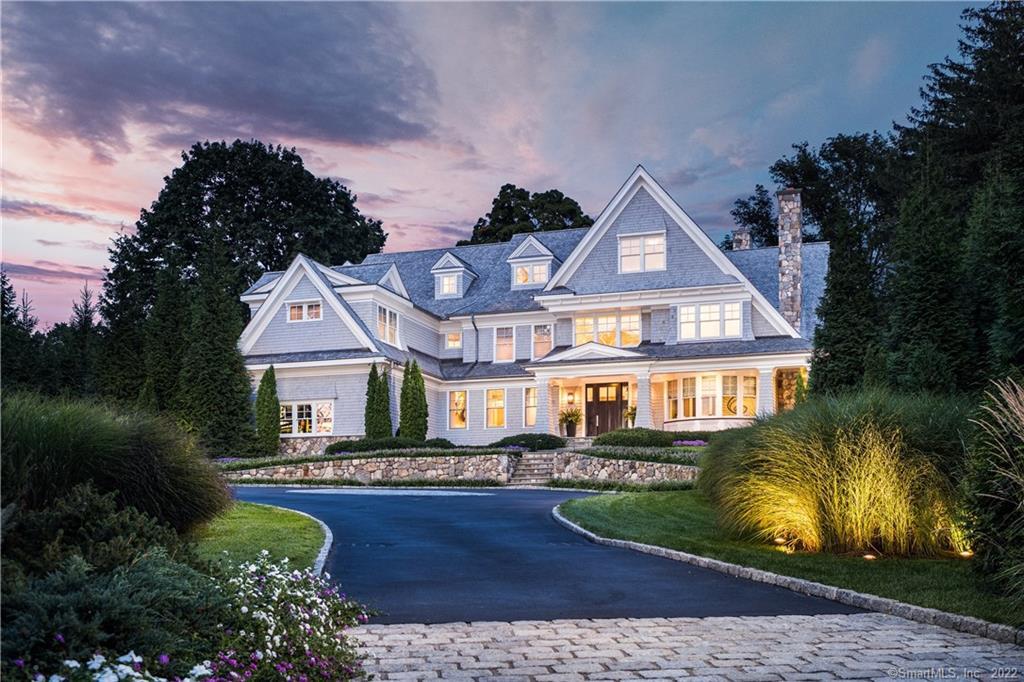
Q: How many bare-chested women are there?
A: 0